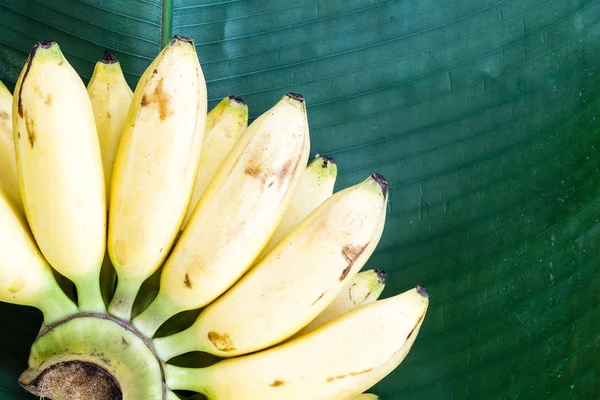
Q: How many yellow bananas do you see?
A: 12